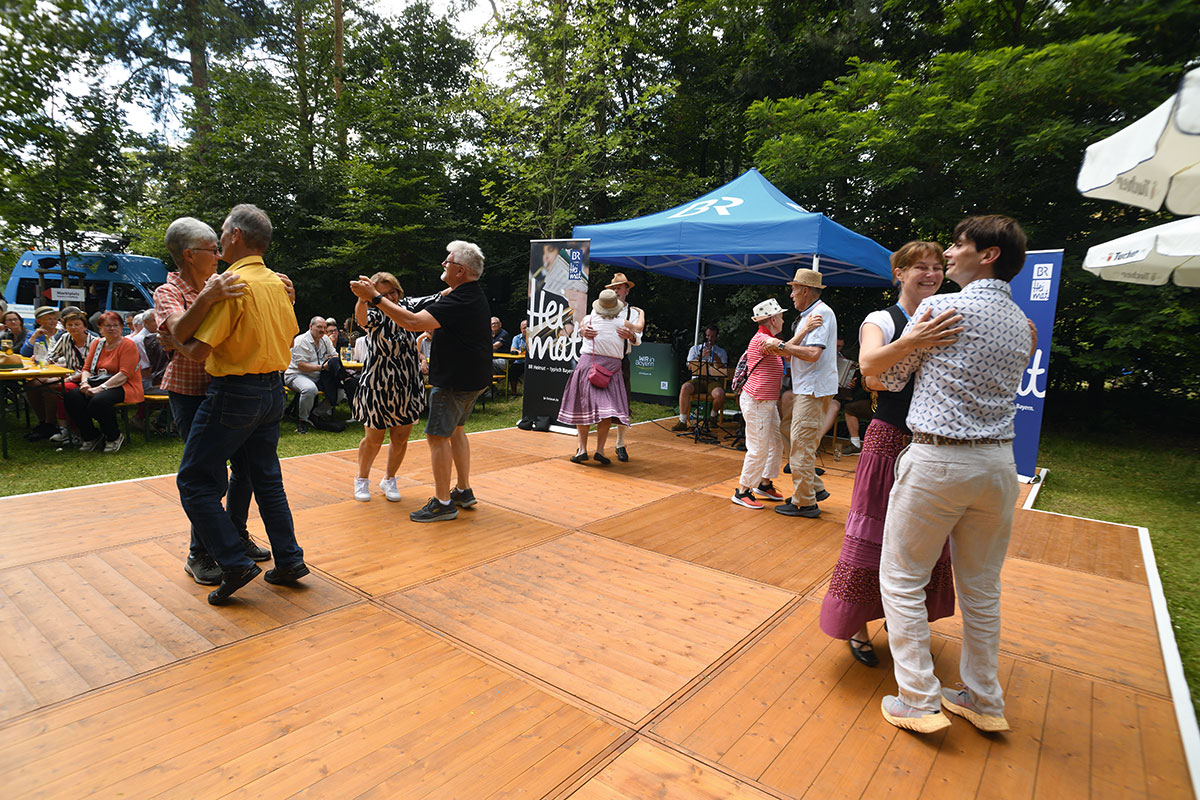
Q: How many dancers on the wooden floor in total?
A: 10